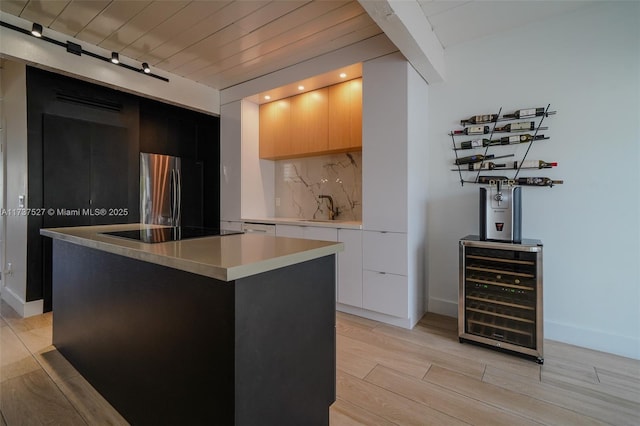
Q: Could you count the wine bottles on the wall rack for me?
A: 11